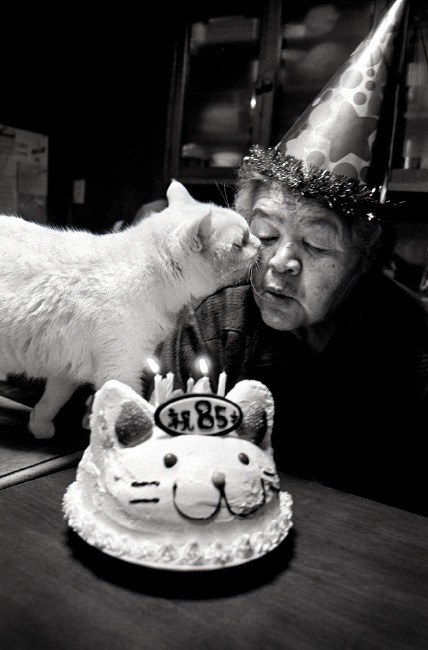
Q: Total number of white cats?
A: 1